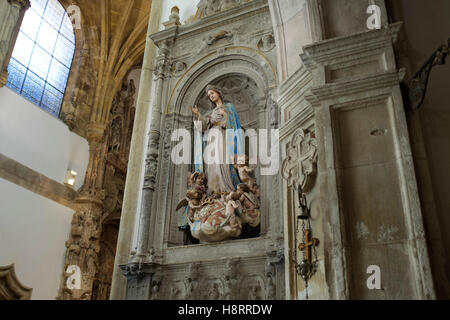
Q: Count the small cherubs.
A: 5